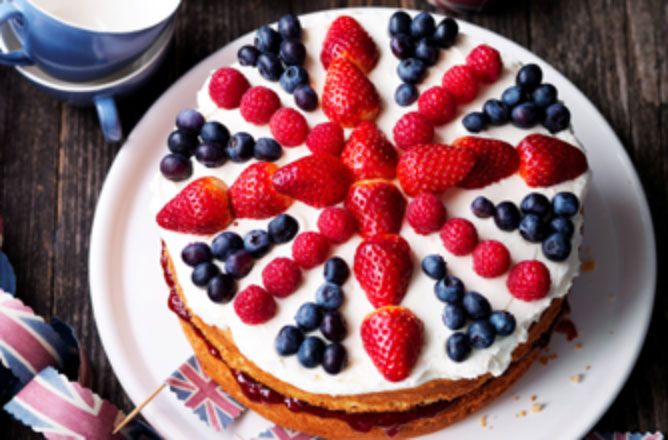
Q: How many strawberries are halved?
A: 12